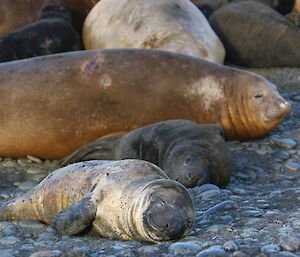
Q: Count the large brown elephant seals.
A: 1